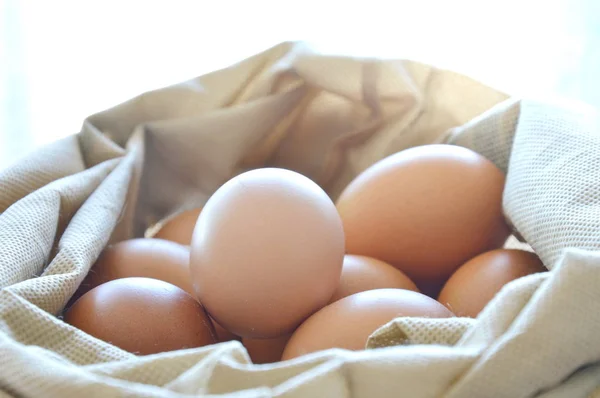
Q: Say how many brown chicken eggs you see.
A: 9